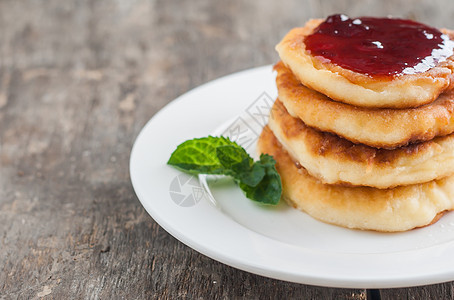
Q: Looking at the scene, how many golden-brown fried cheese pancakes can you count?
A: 4